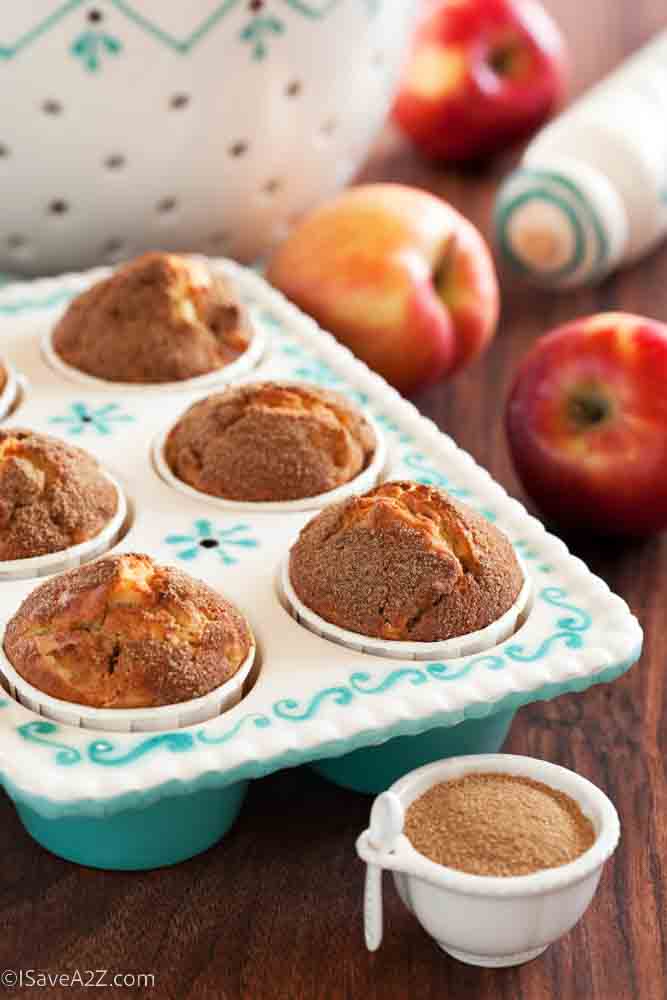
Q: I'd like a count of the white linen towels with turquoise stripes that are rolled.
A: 0